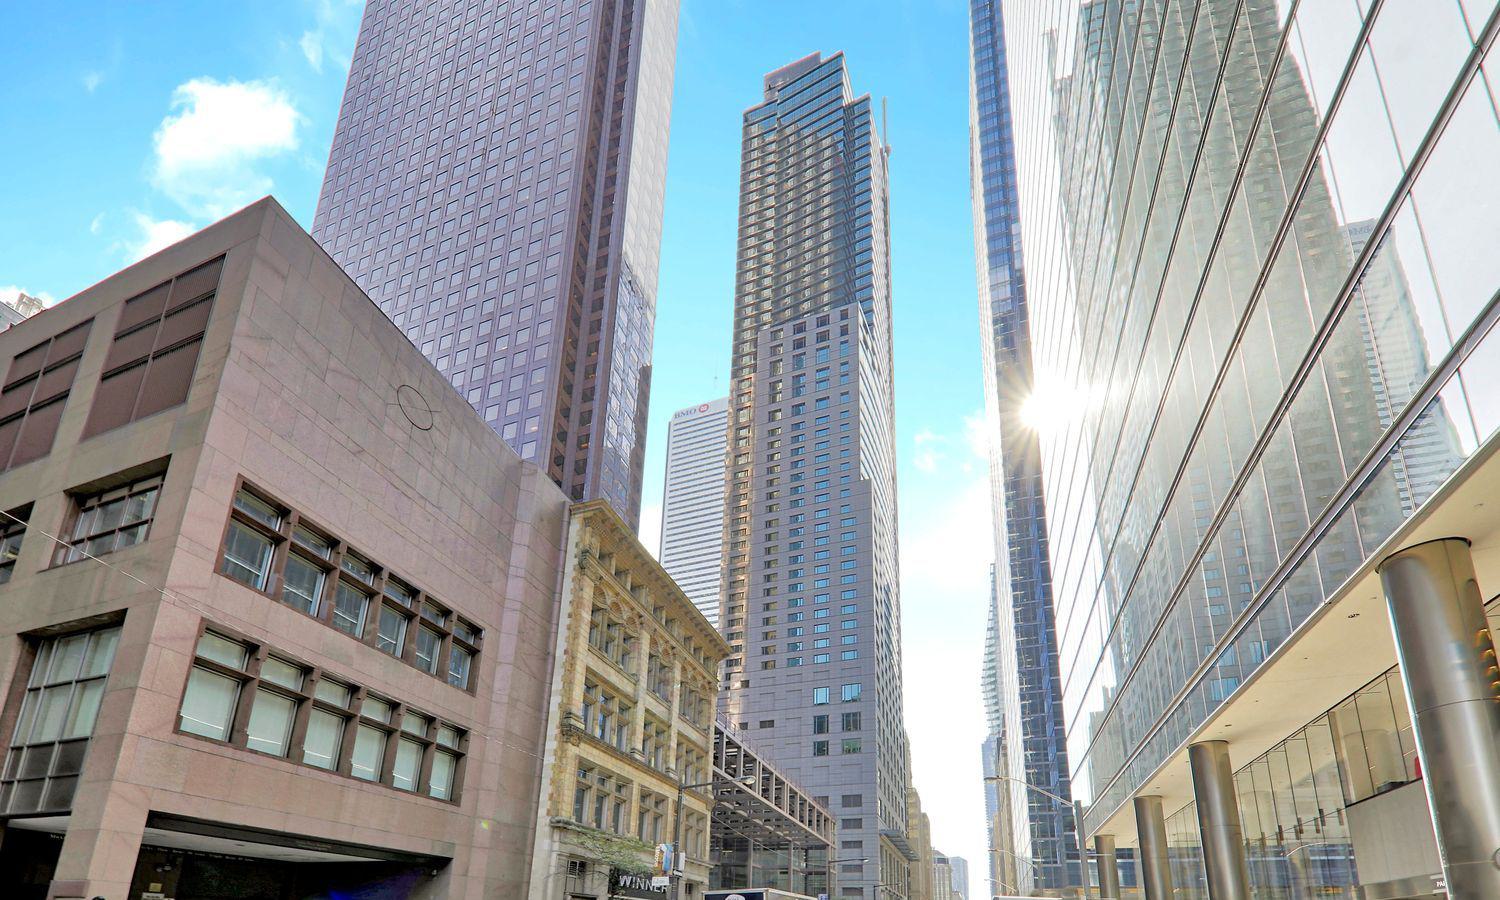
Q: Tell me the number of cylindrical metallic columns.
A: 4